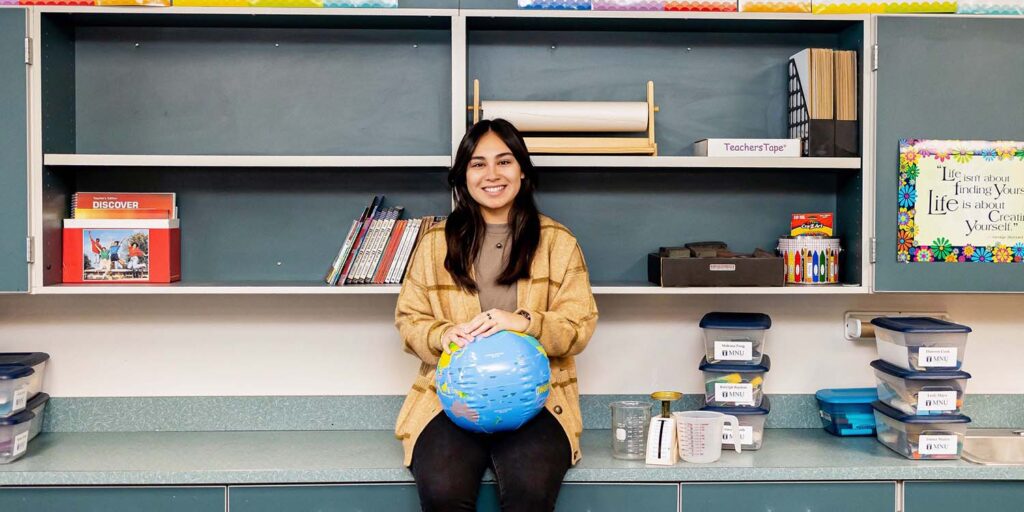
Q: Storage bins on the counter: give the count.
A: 11